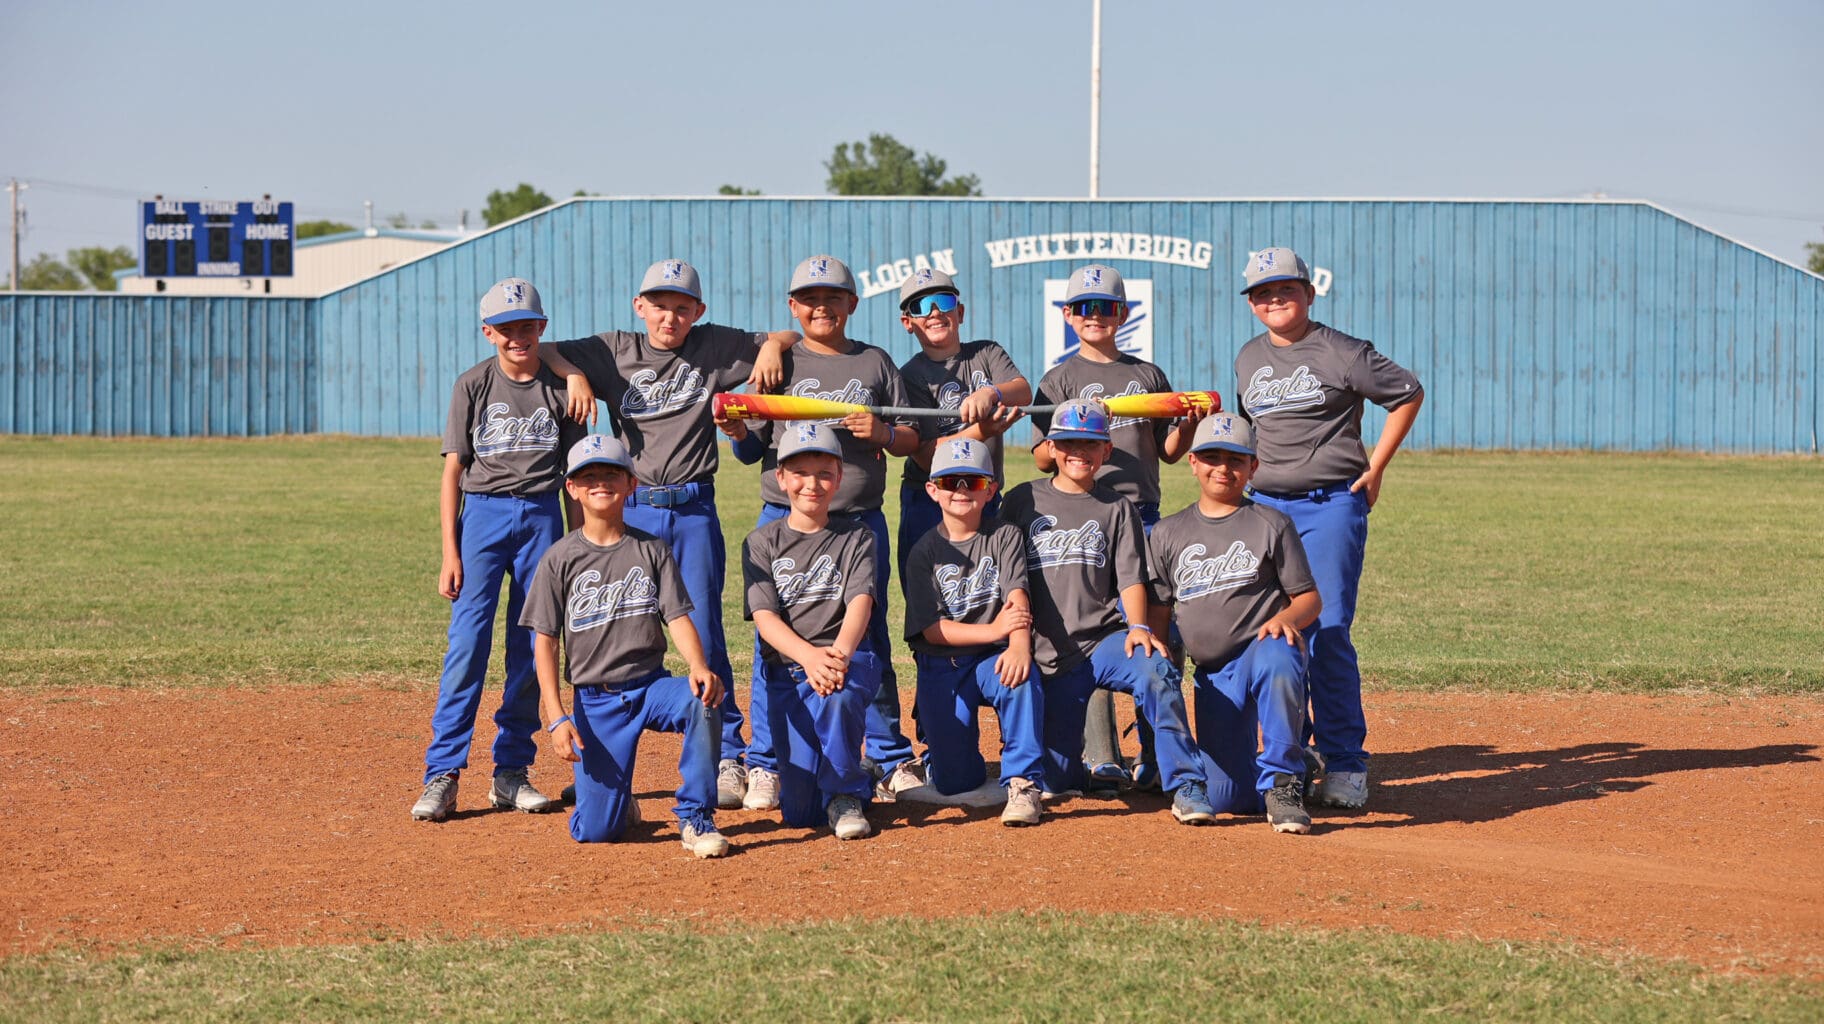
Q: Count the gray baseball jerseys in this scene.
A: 11